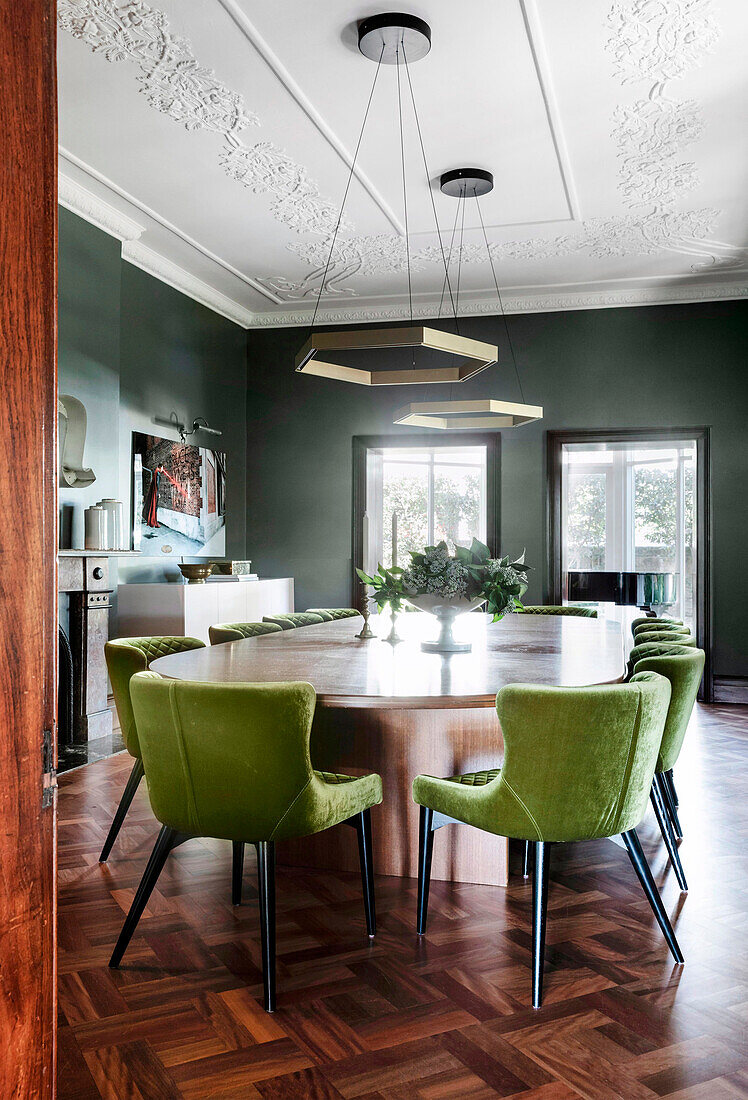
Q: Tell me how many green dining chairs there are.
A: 11